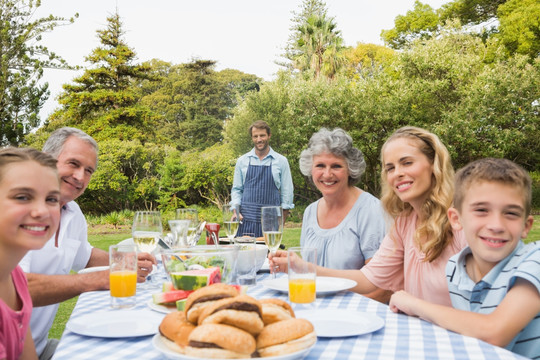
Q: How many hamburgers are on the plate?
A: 6